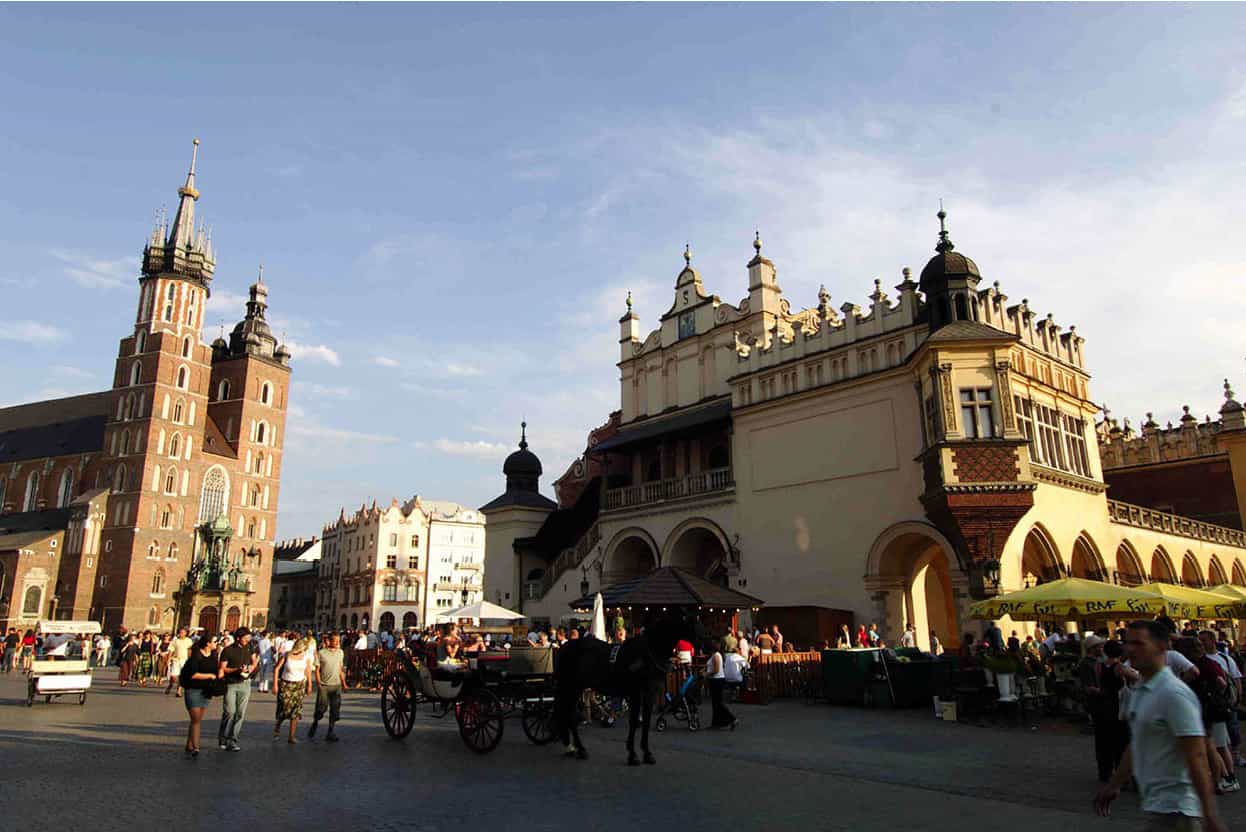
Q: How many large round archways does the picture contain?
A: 3